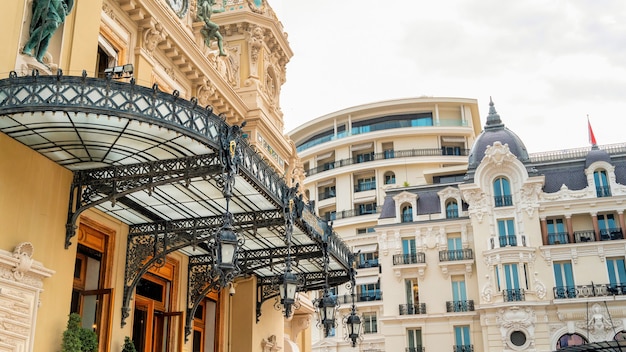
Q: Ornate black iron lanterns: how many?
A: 4